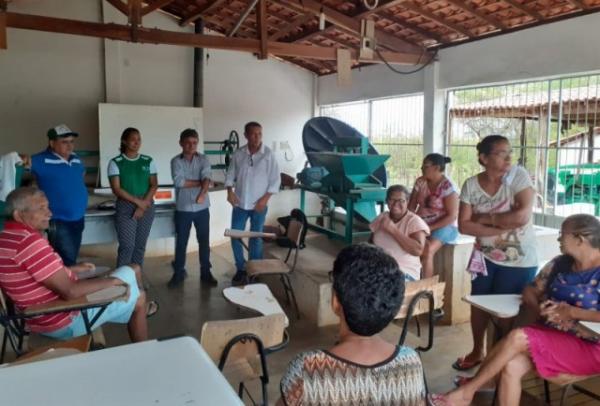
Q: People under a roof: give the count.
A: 10